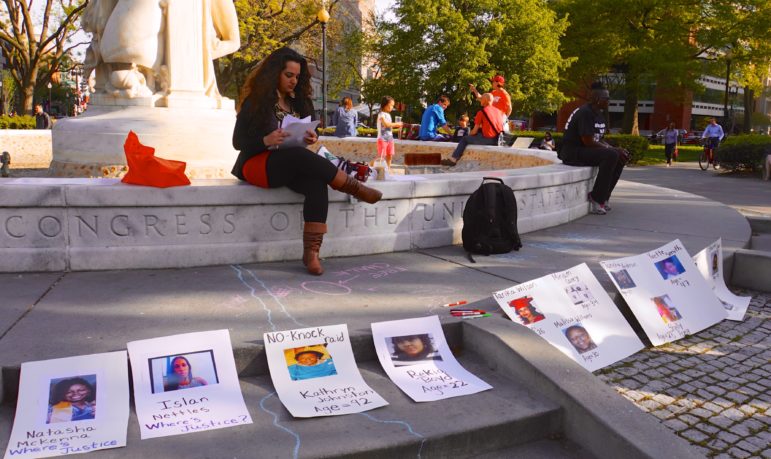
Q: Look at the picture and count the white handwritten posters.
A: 7